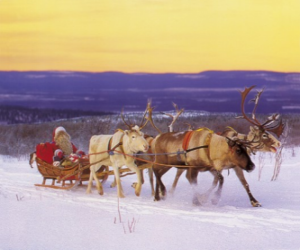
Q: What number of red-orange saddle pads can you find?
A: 1